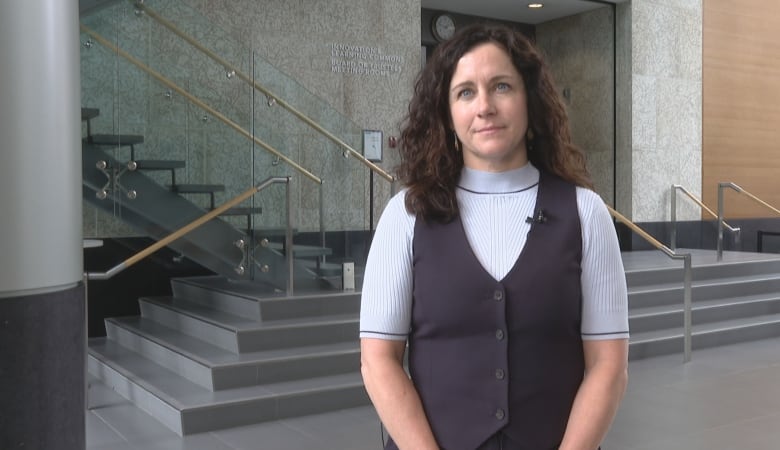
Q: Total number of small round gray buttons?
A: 4